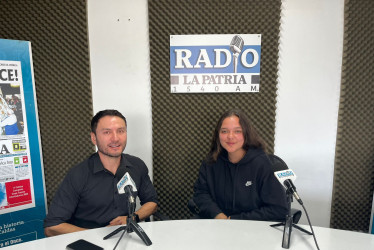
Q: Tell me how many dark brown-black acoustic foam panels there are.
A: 3